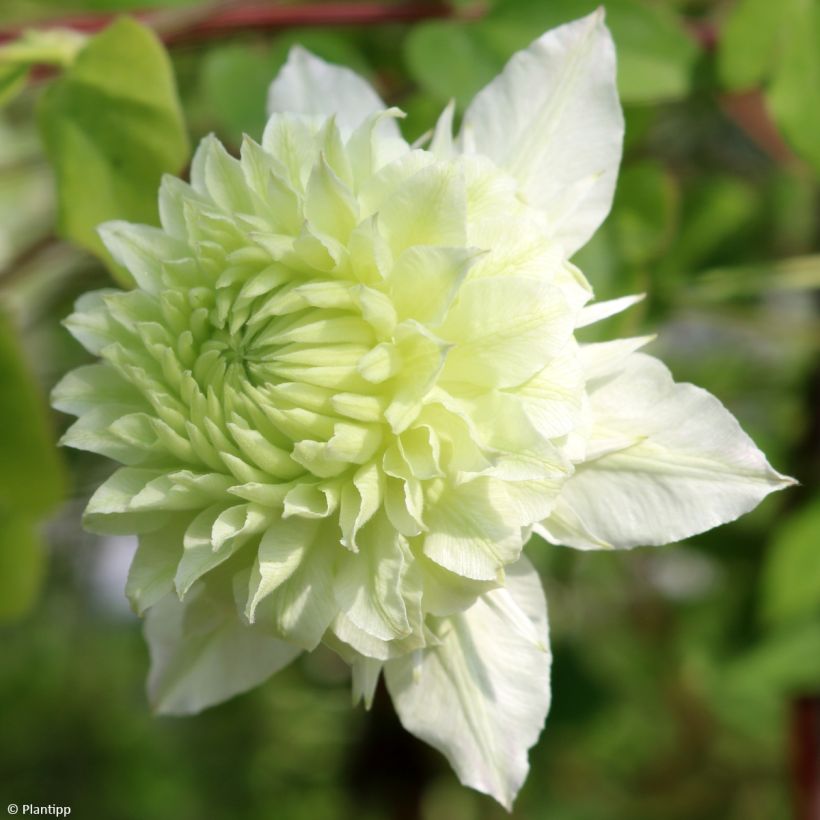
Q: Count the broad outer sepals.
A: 5